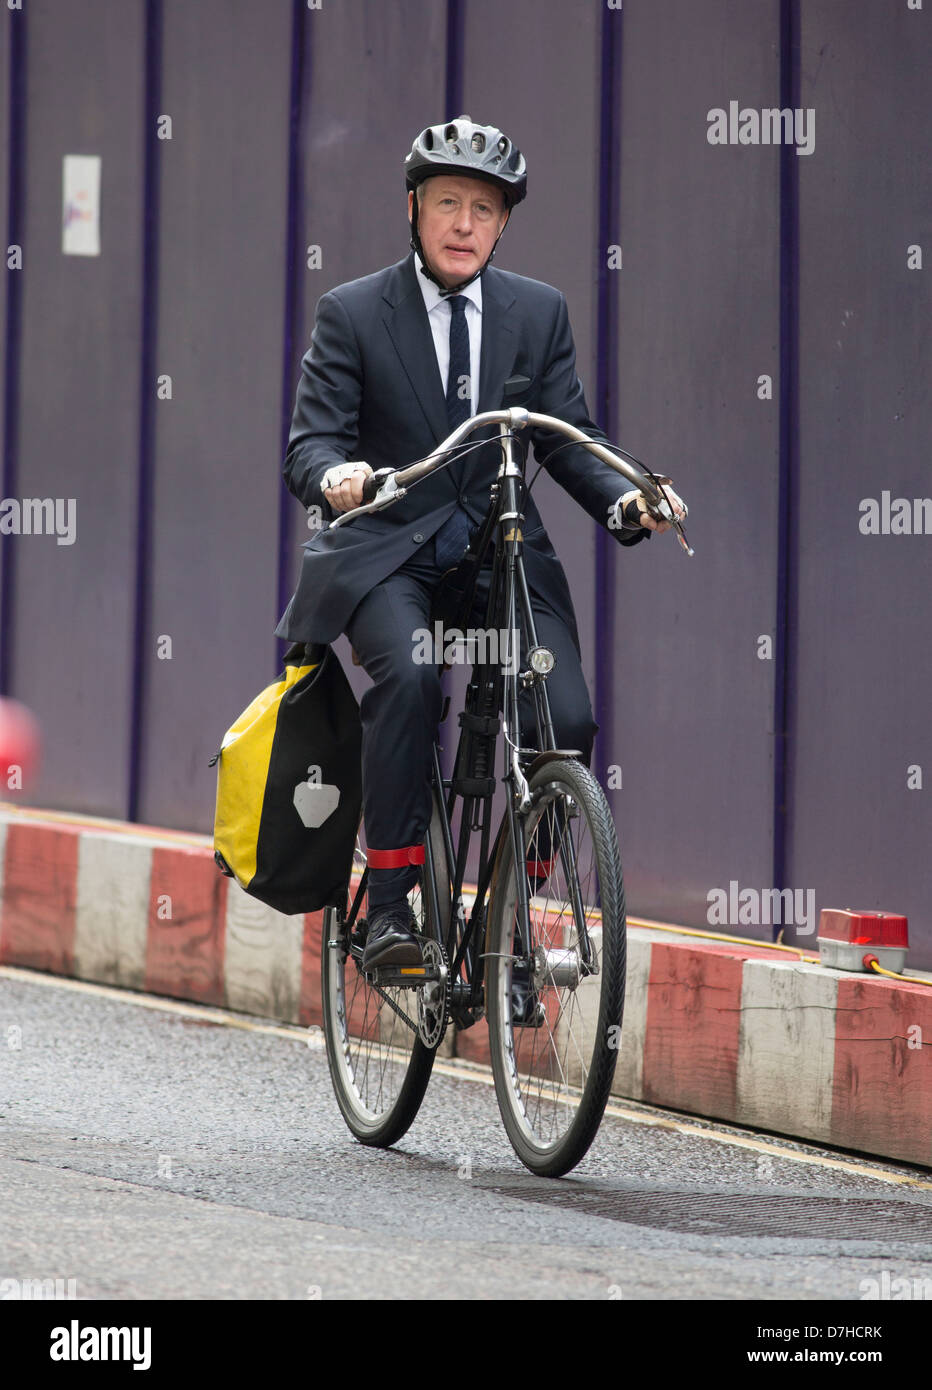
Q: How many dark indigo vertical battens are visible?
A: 6